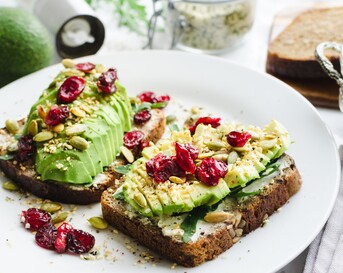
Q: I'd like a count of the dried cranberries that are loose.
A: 4